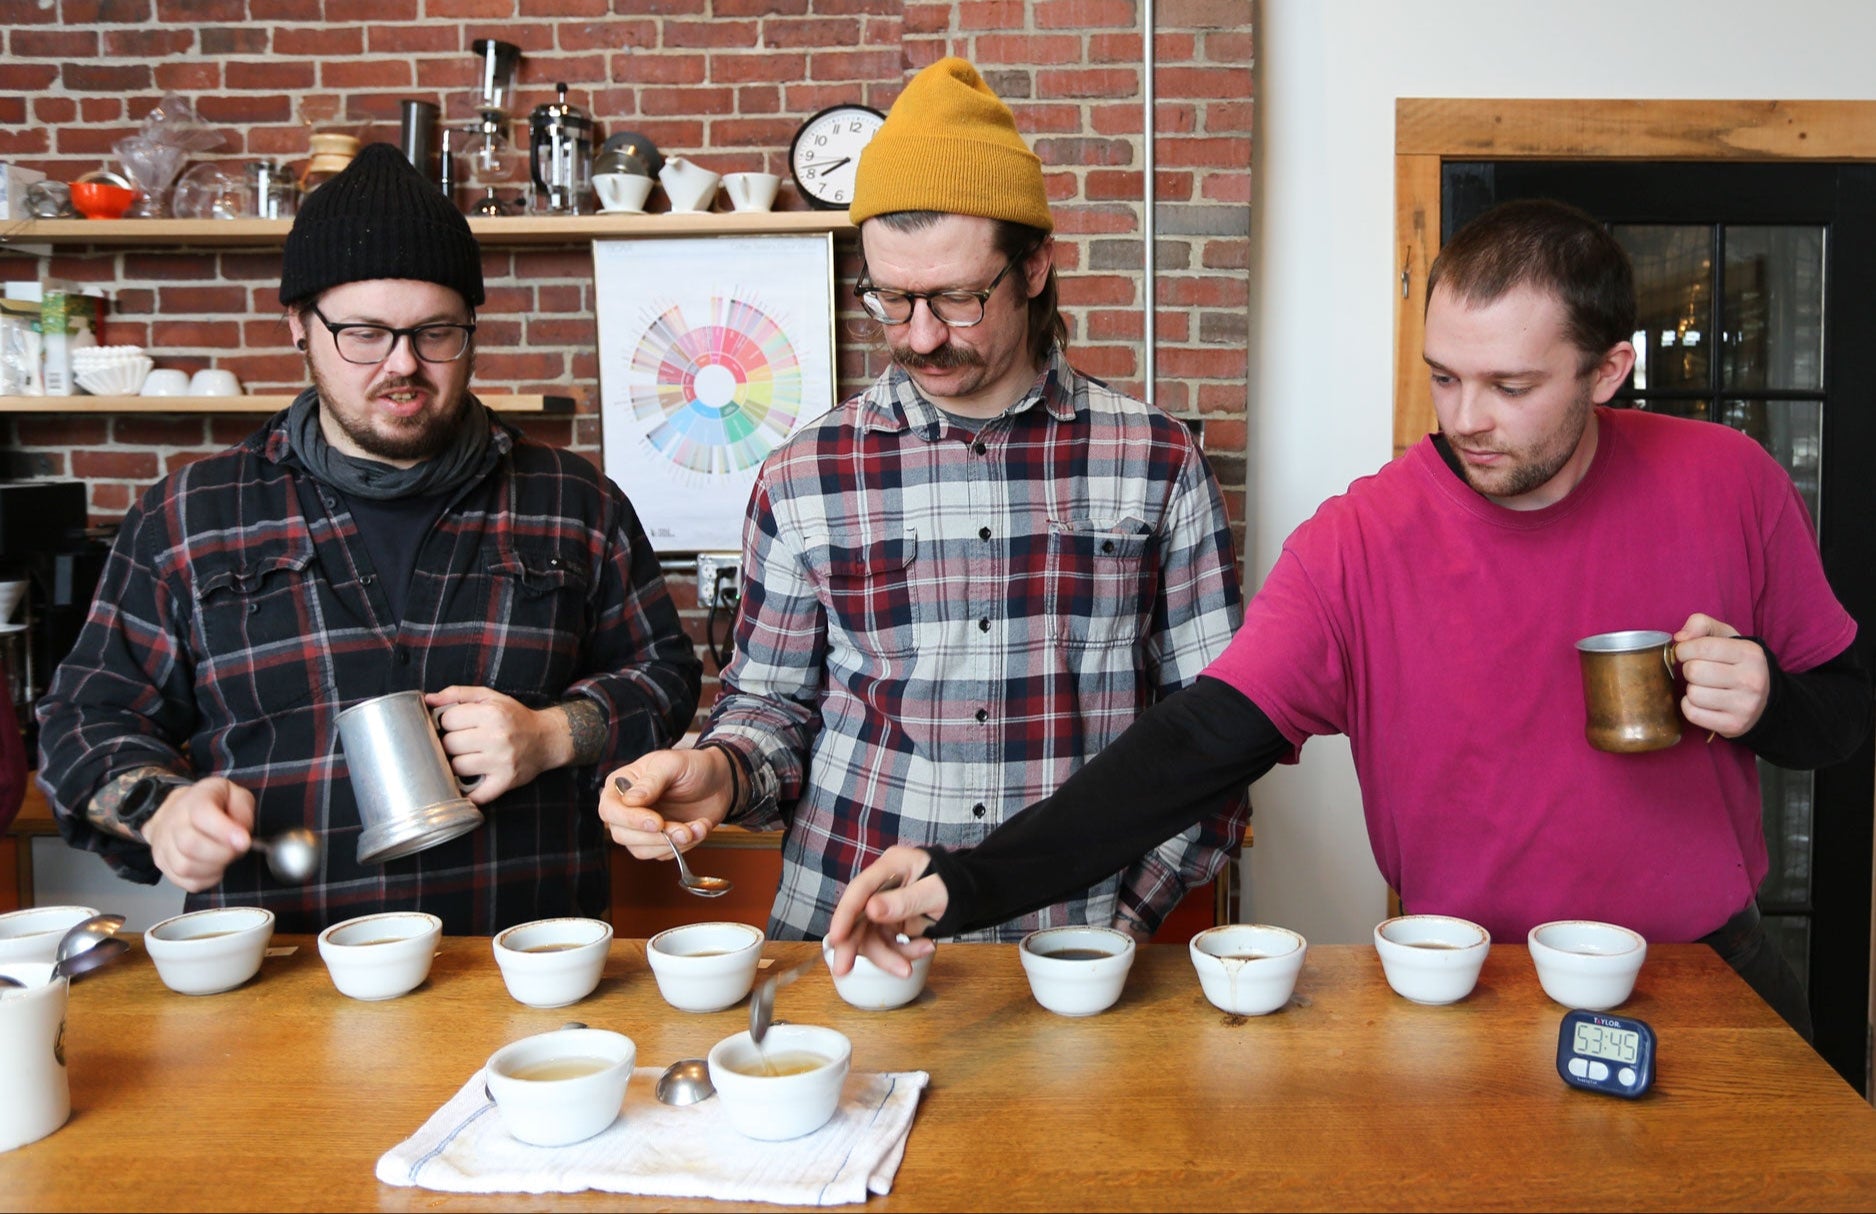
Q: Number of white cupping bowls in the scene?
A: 12